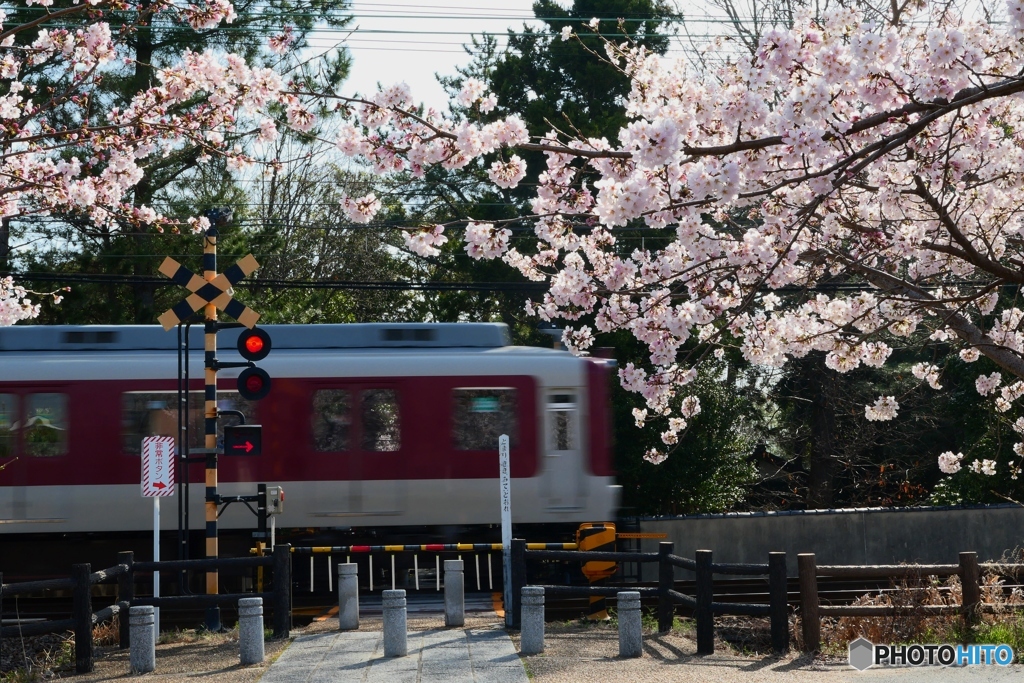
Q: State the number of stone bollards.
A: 7